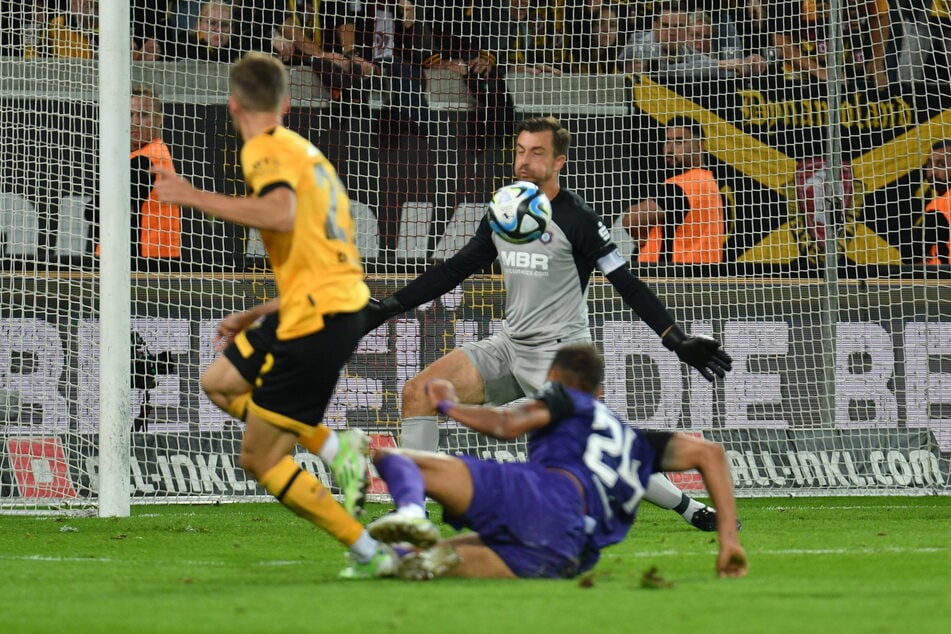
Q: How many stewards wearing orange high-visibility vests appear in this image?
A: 3